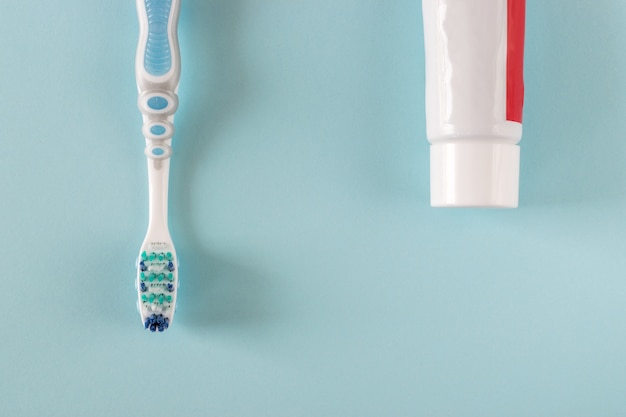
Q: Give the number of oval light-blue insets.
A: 3